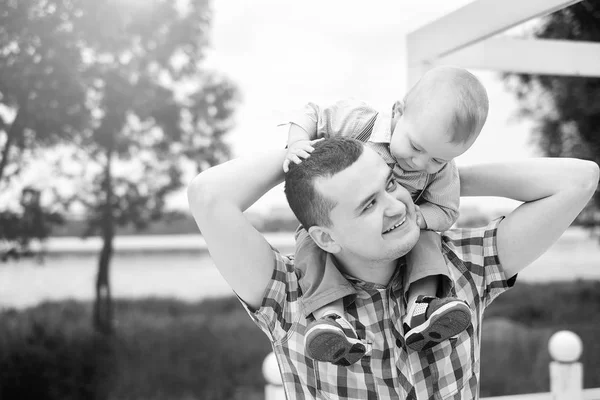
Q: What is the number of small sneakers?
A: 2